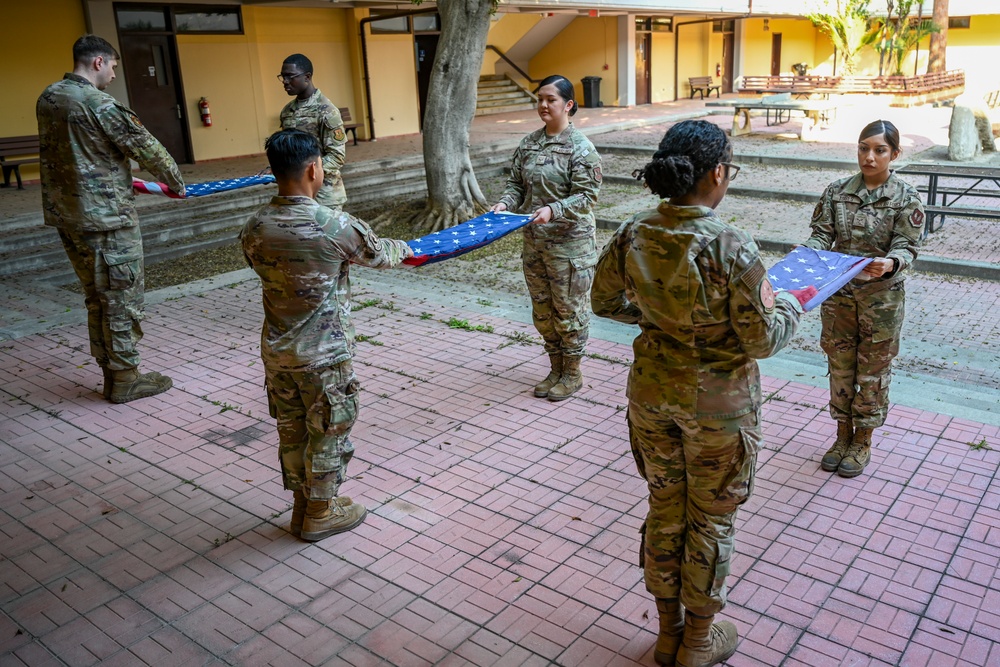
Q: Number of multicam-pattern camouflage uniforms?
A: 6